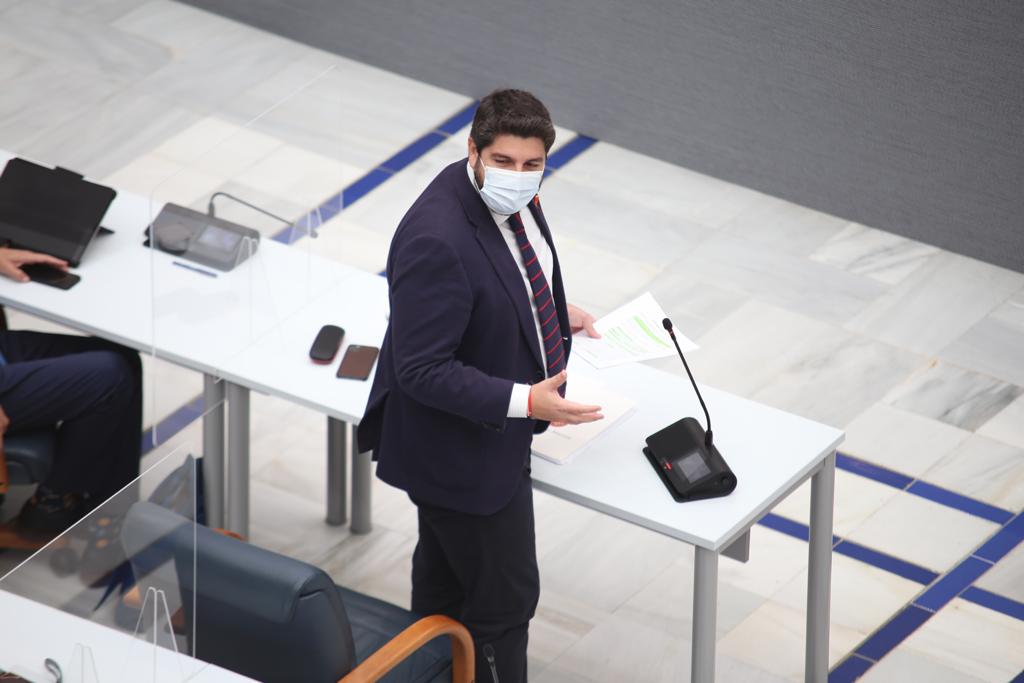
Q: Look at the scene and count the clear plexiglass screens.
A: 2